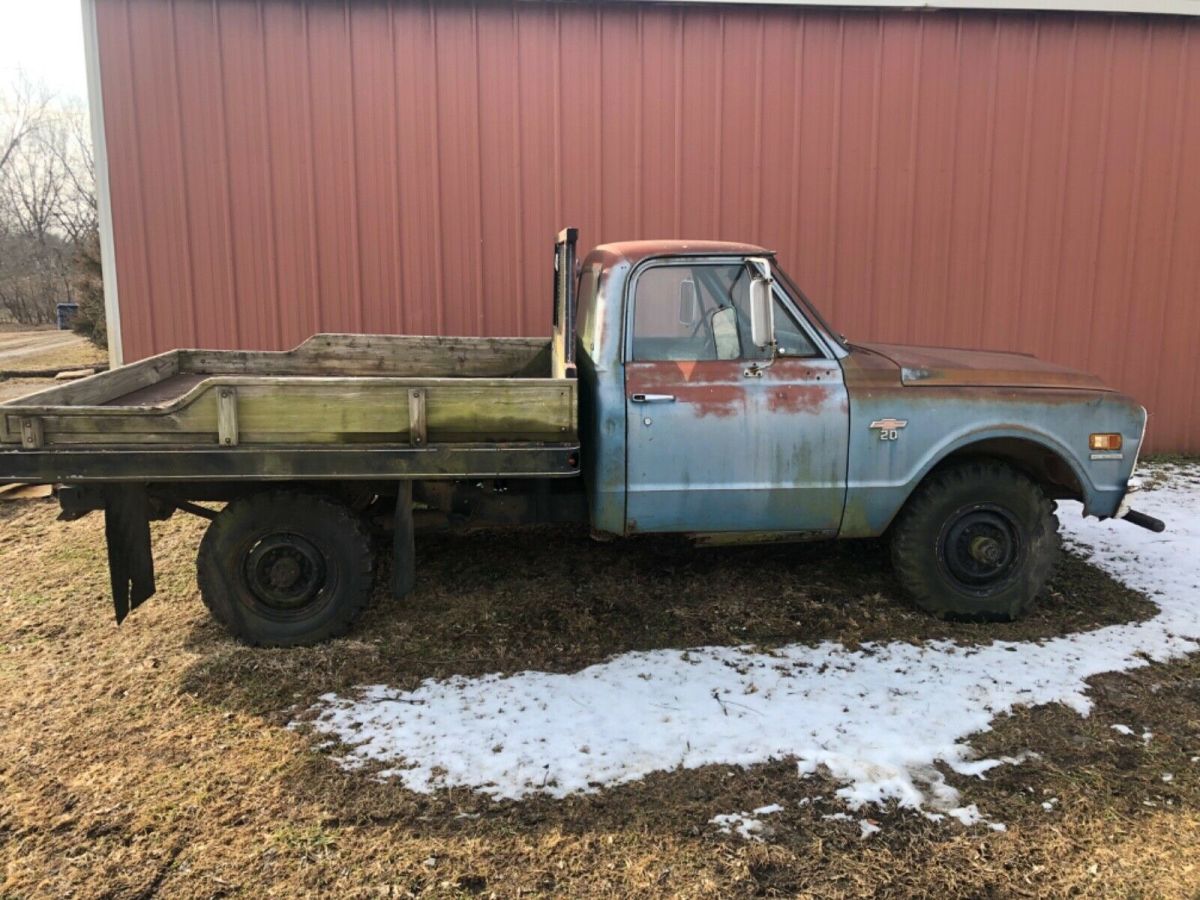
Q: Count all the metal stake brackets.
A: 3